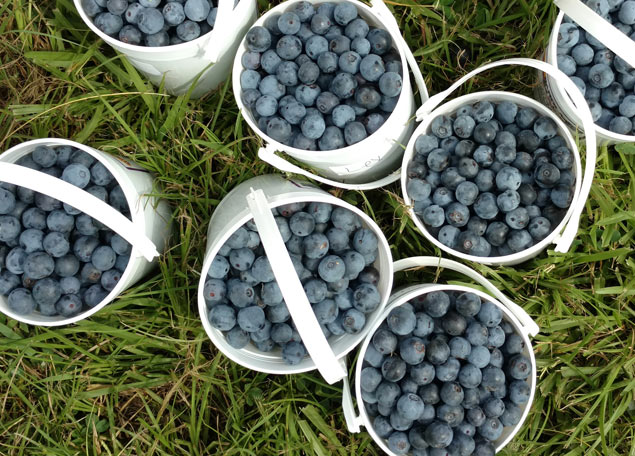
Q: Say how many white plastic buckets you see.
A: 7